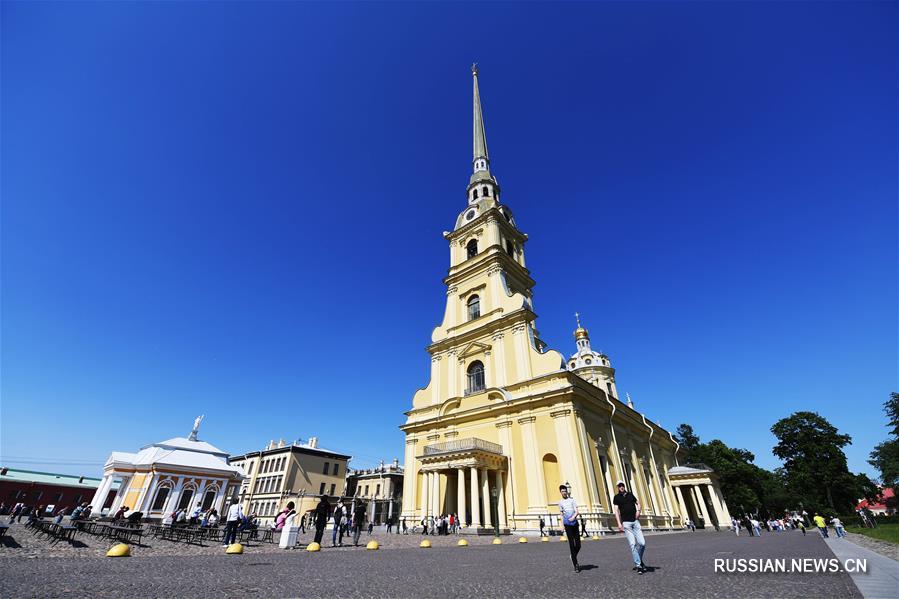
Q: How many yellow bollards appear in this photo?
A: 12